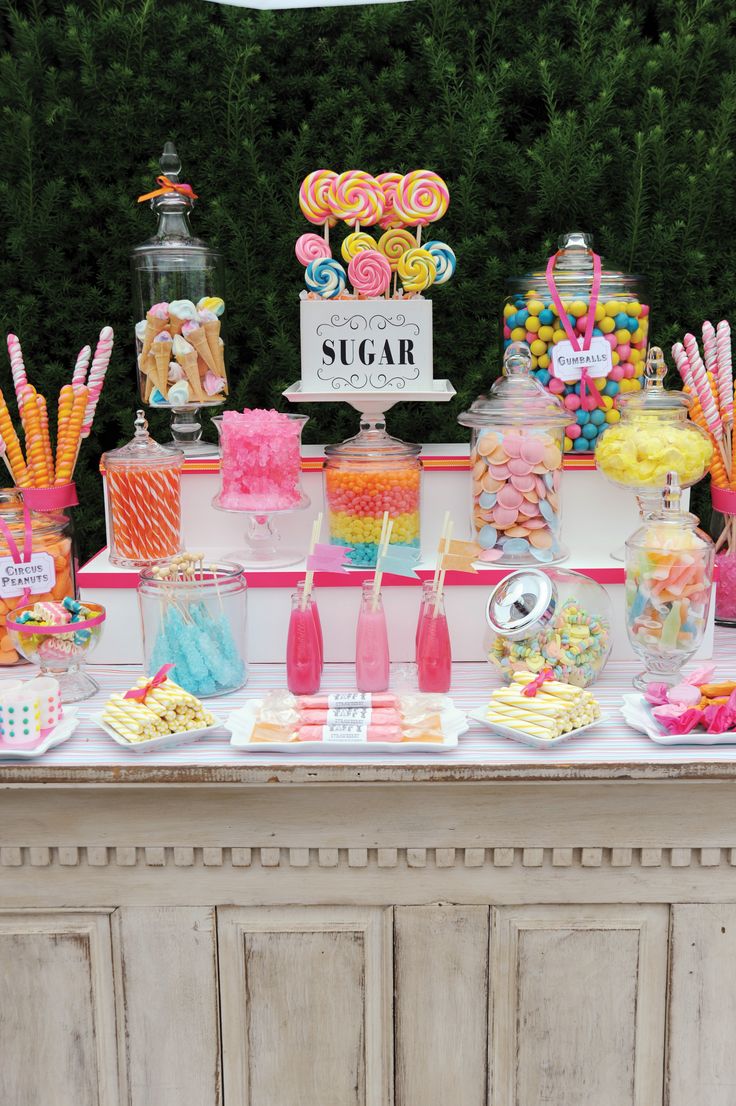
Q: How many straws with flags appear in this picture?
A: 6